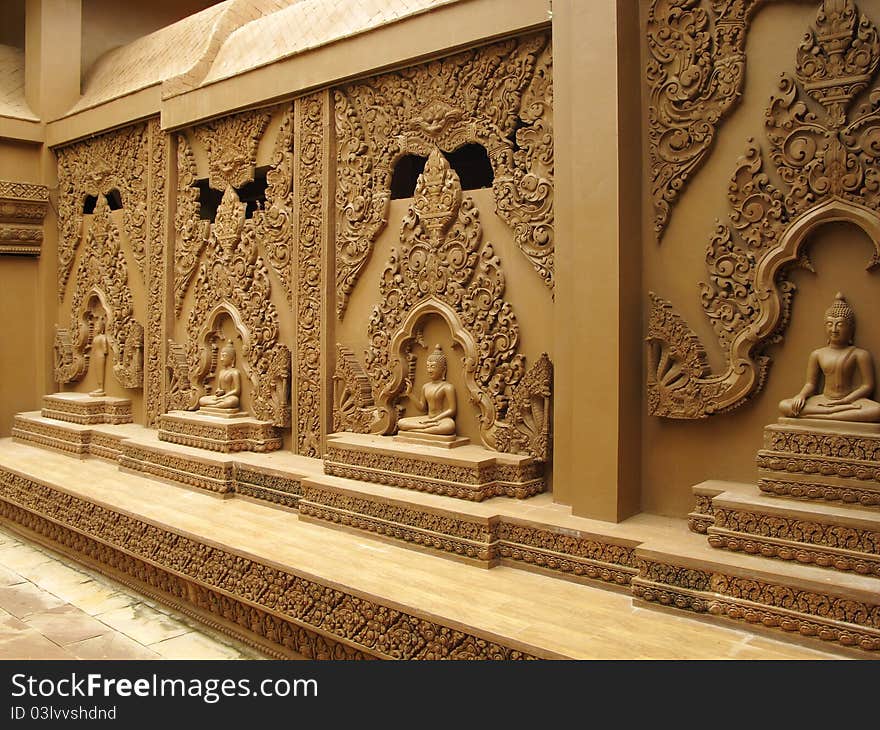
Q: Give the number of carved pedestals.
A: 4